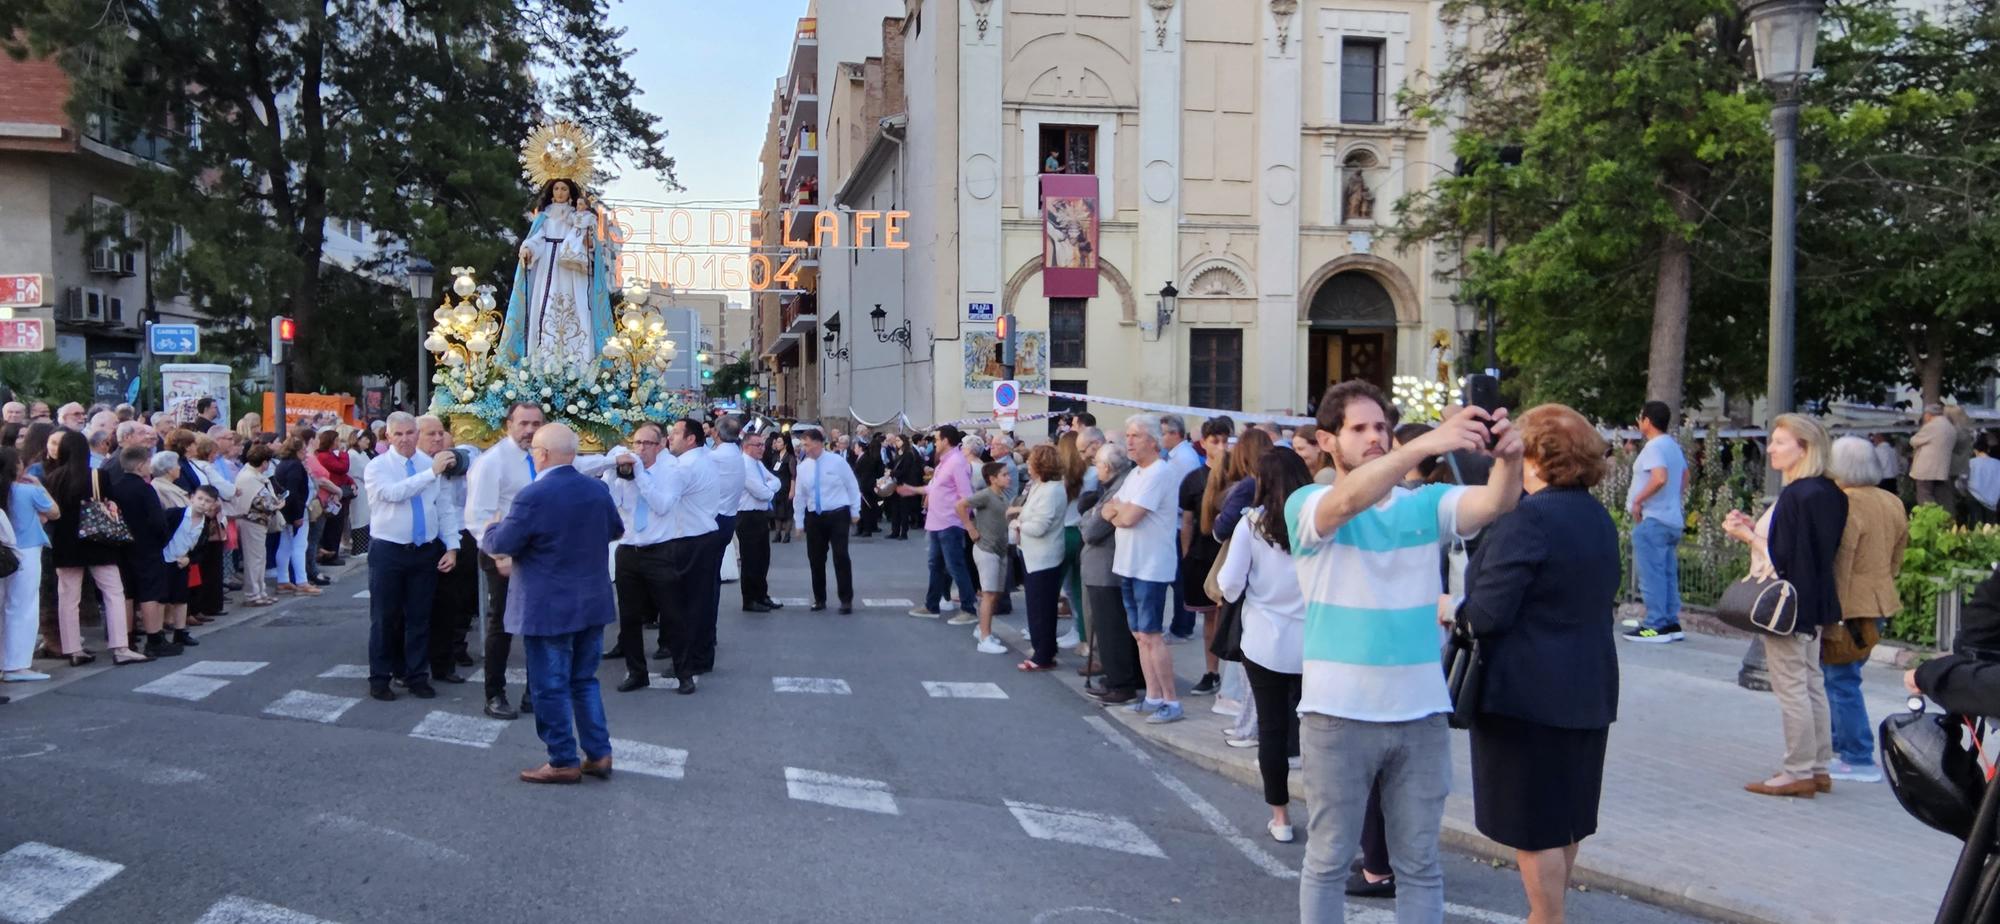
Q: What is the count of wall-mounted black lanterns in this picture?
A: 3